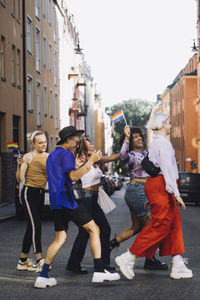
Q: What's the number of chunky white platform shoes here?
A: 4